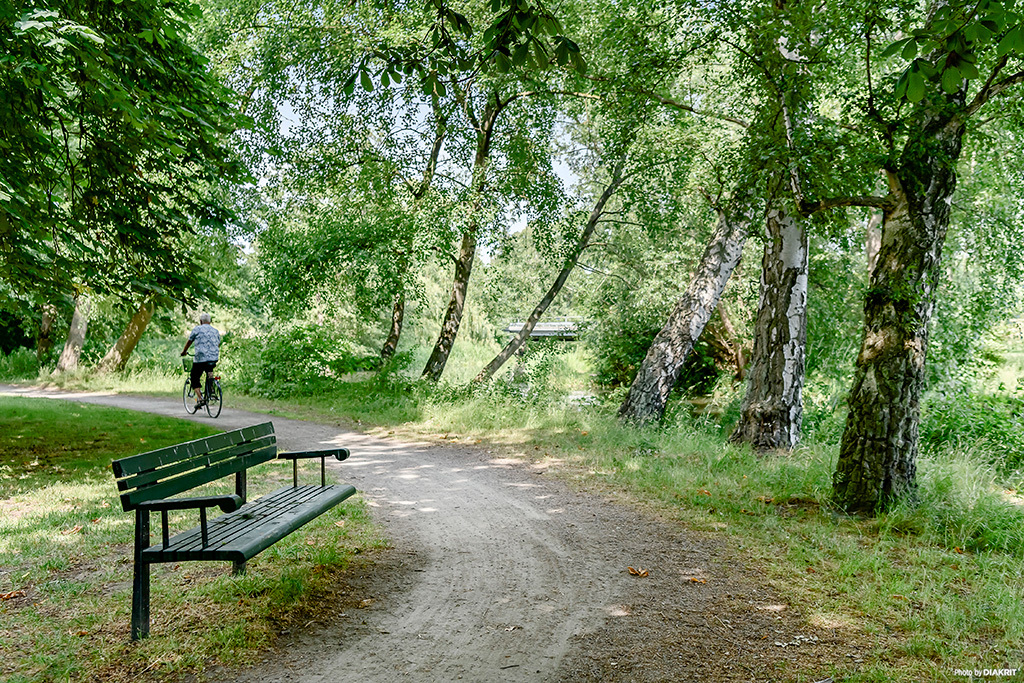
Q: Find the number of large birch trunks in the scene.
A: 3